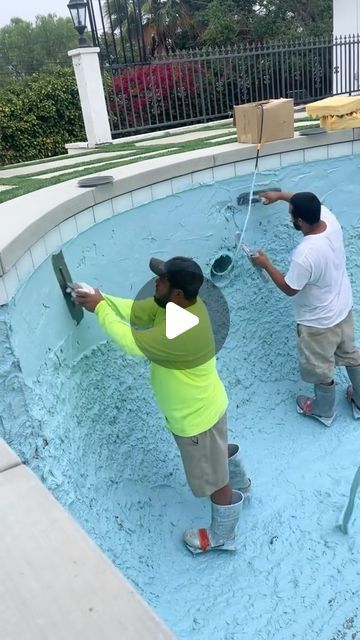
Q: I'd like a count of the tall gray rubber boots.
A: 4